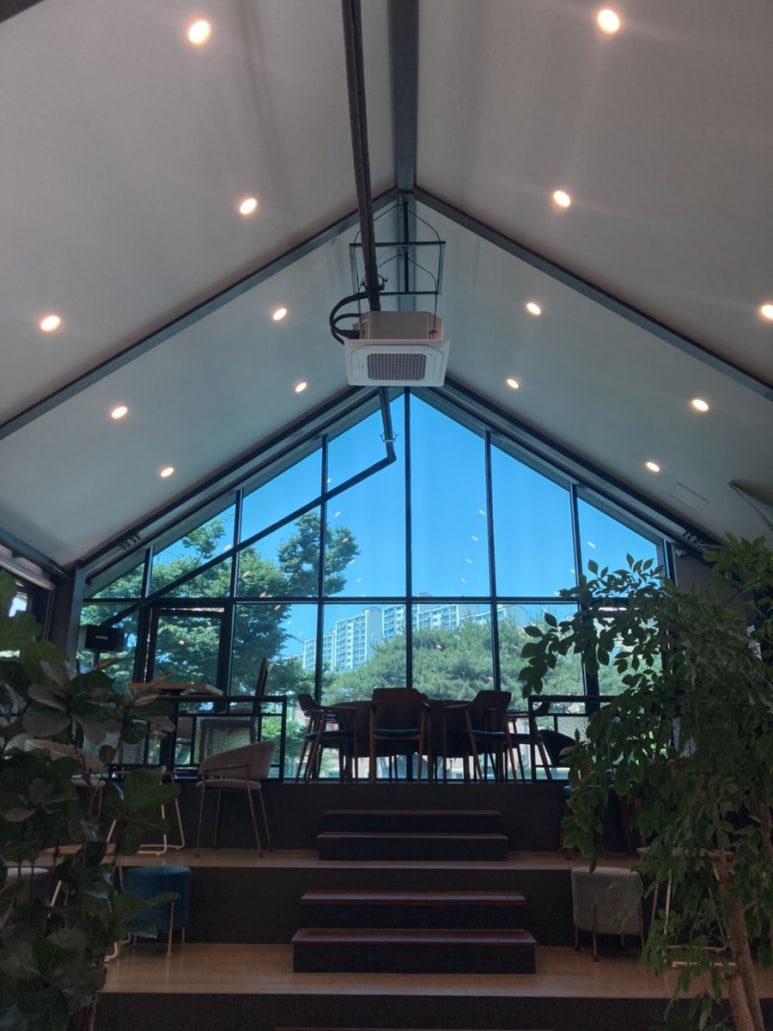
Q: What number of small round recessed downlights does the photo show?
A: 14